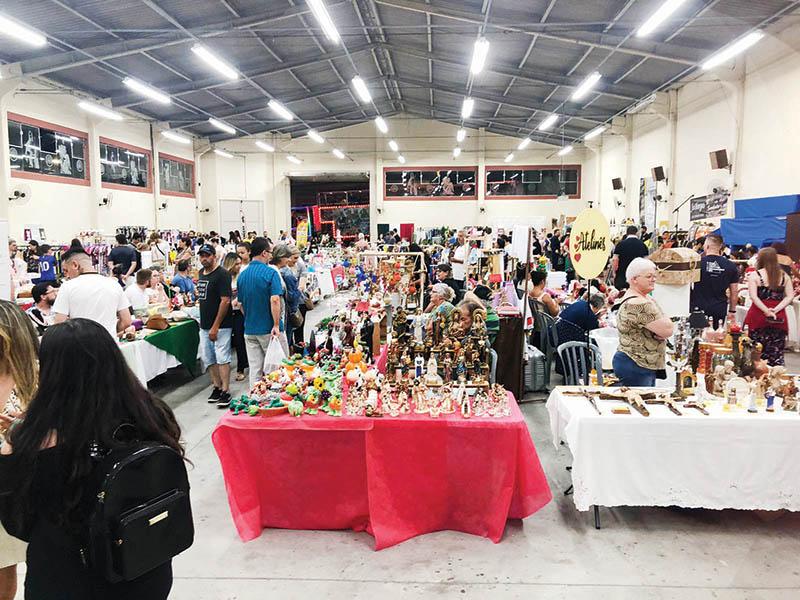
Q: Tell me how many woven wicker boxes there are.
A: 1